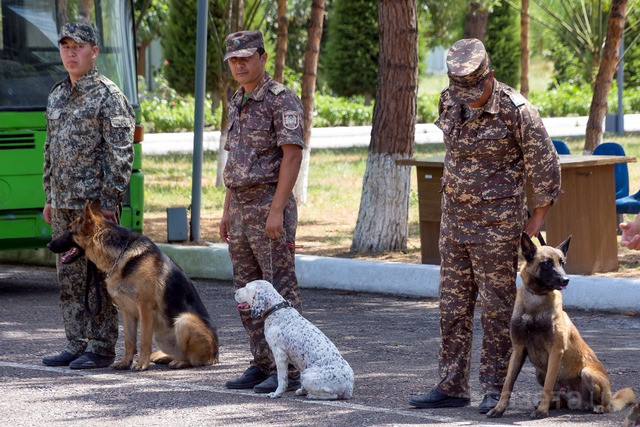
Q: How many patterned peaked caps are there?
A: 3